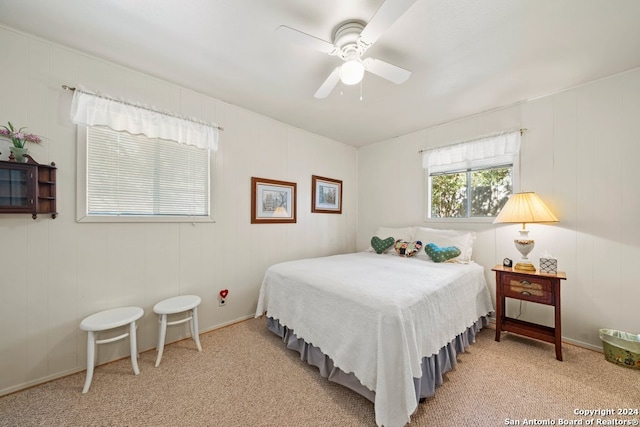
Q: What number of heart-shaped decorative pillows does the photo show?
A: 3